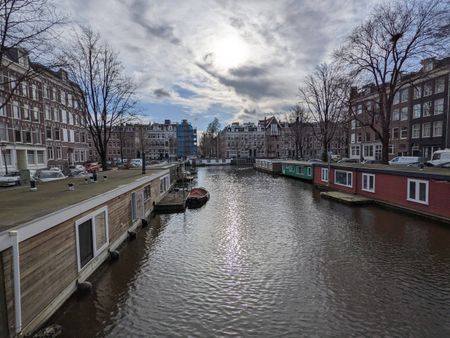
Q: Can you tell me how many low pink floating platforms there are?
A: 0